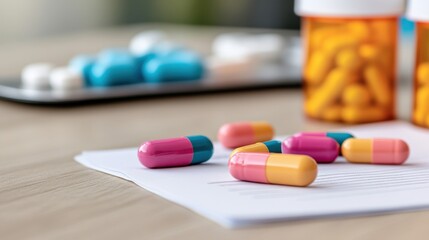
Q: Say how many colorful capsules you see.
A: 7